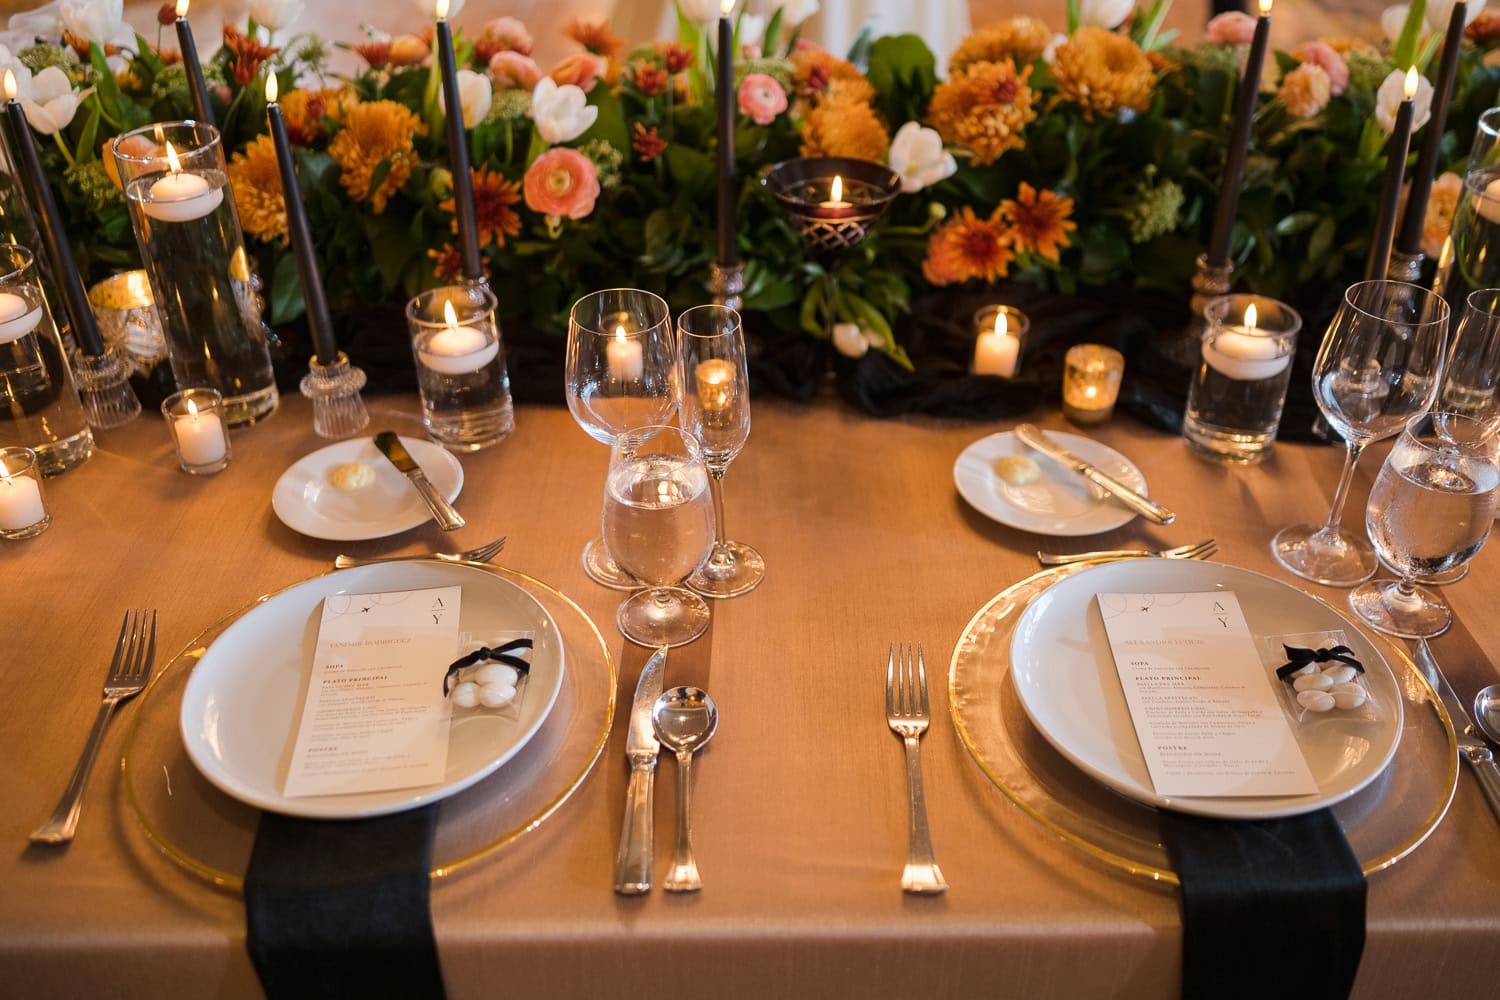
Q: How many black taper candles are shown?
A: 8